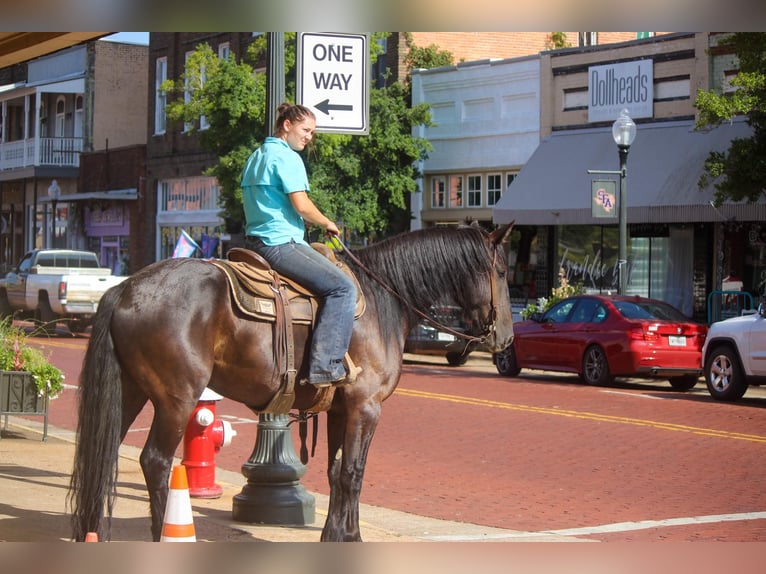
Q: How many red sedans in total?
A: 1